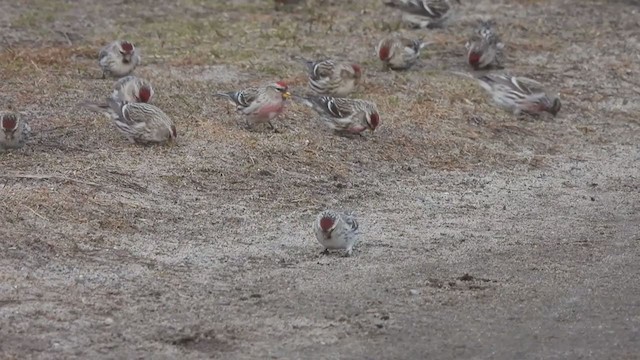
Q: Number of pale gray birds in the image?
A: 12